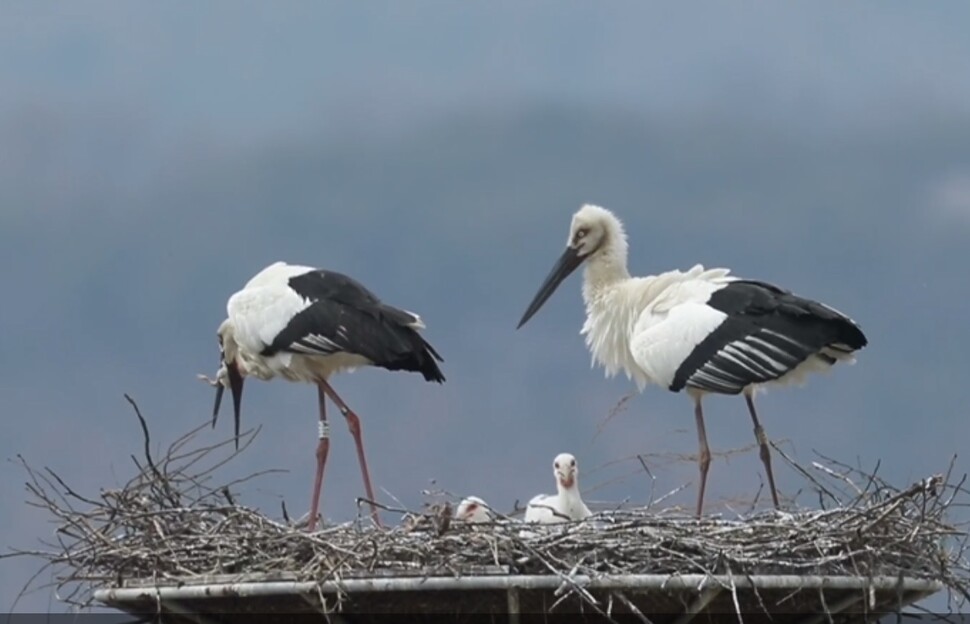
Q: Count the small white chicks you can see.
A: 2